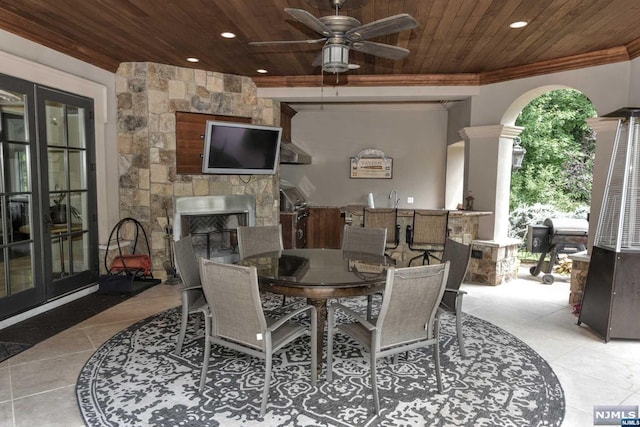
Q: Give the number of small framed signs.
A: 1